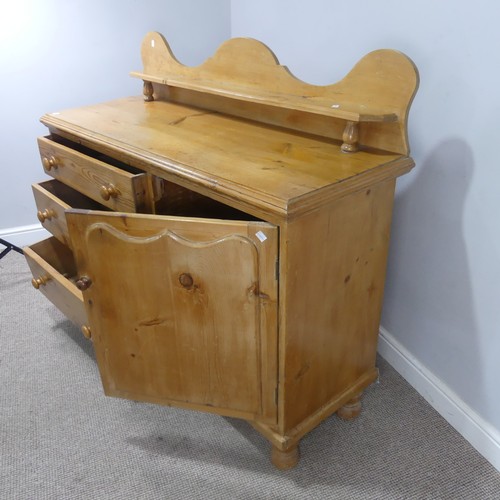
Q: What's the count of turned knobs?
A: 6